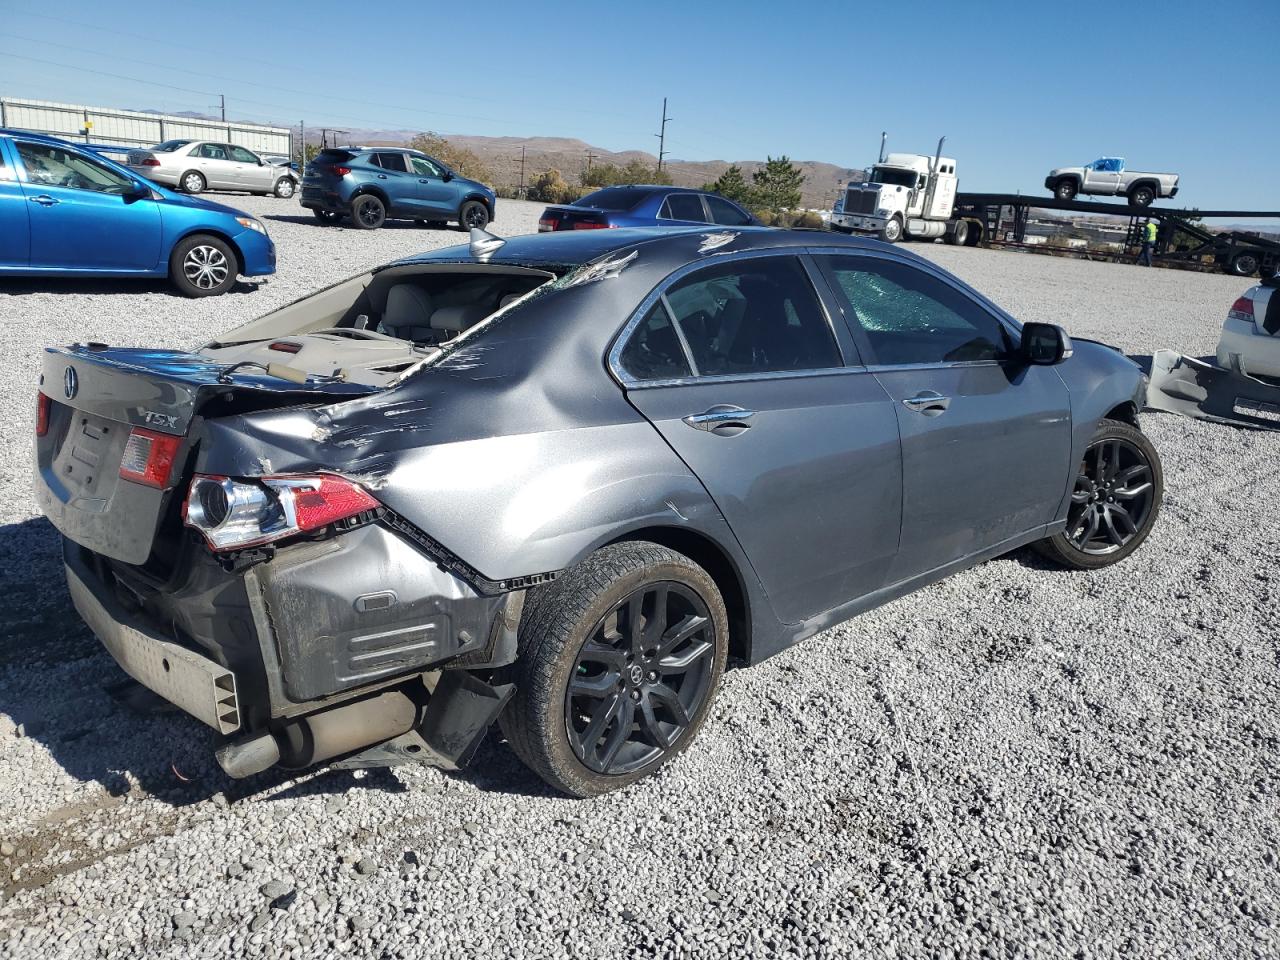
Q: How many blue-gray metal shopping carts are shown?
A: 0